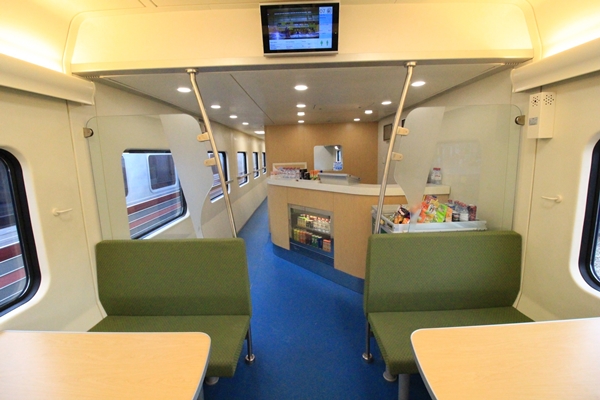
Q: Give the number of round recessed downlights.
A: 12